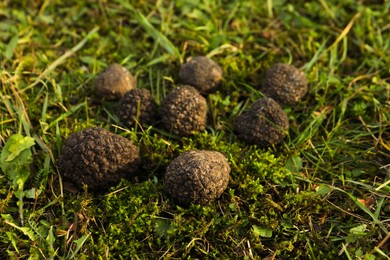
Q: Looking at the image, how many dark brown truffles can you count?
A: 8